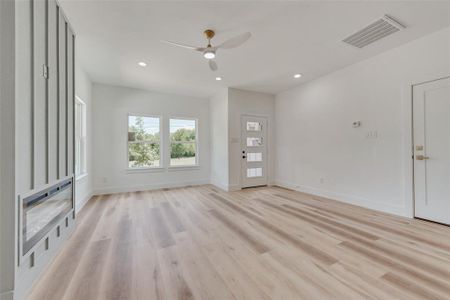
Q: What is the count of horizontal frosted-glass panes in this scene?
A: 4